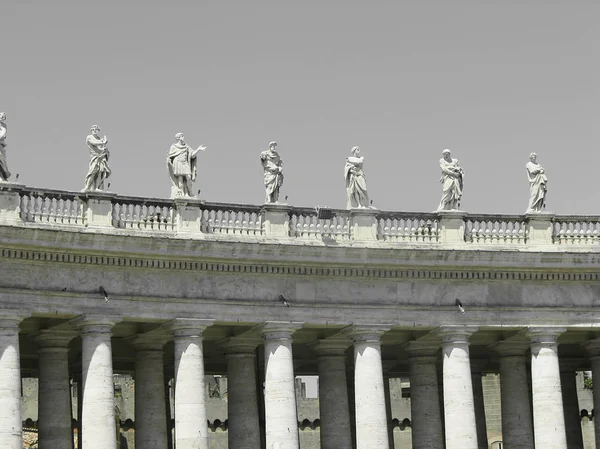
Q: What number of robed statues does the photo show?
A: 7